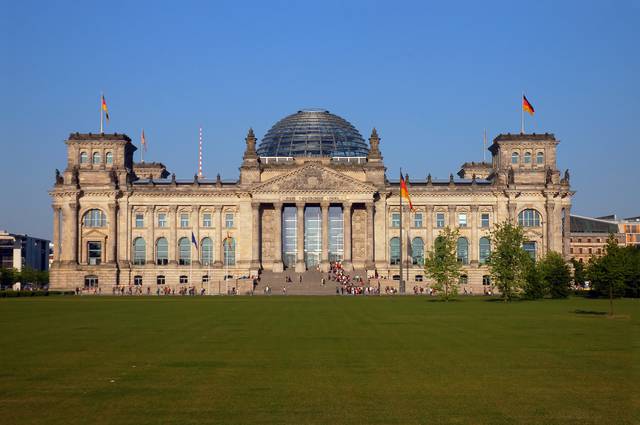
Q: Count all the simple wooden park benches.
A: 0